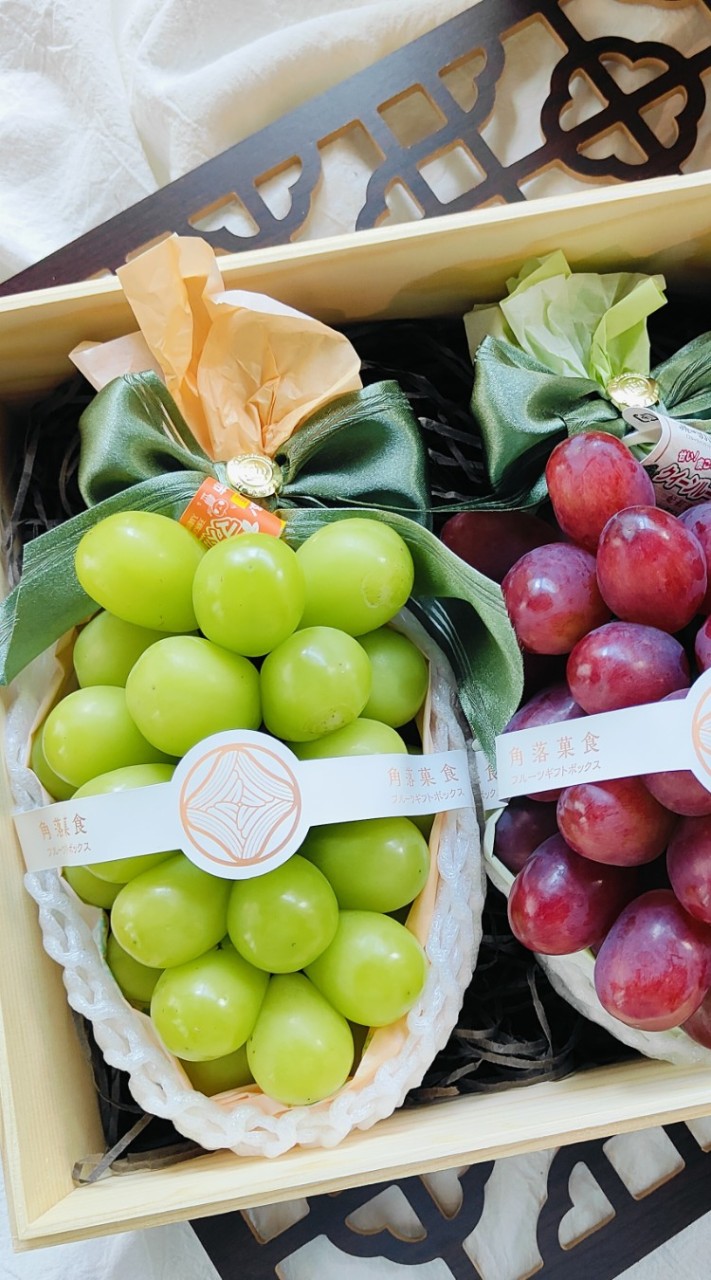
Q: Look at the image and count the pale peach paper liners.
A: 1